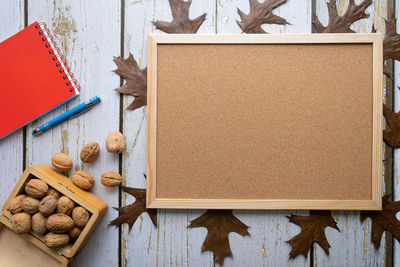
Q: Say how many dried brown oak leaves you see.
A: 10